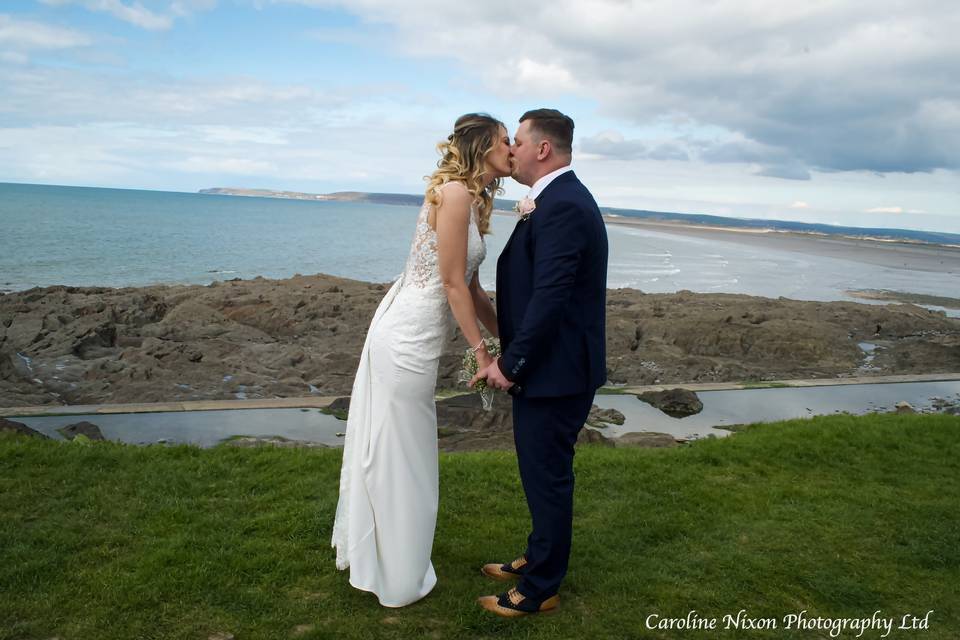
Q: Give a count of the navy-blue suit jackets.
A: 1